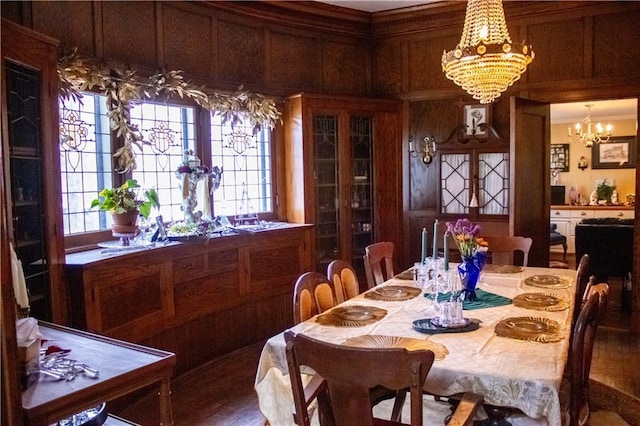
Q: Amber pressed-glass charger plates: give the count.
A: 8